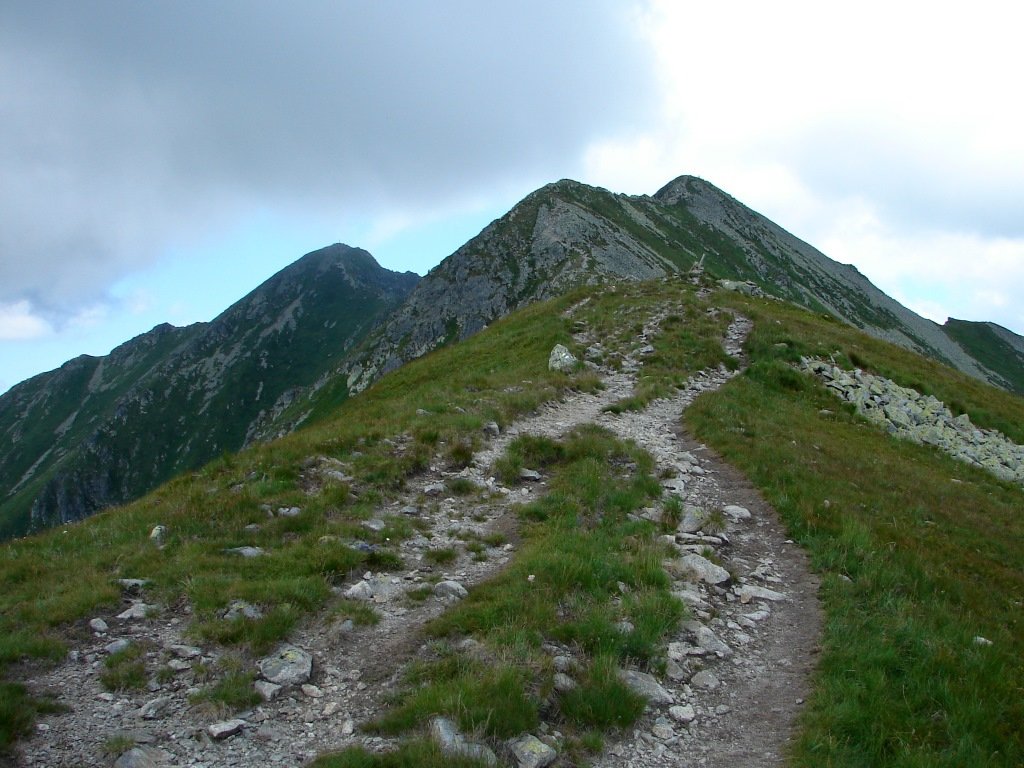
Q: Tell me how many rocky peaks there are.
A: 3